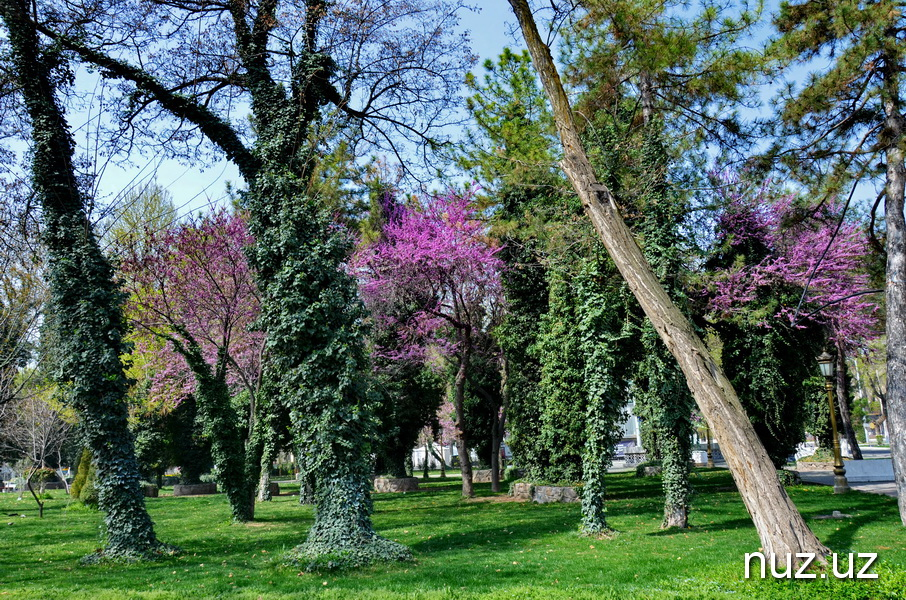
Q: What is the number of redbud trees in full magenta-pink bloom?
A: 3